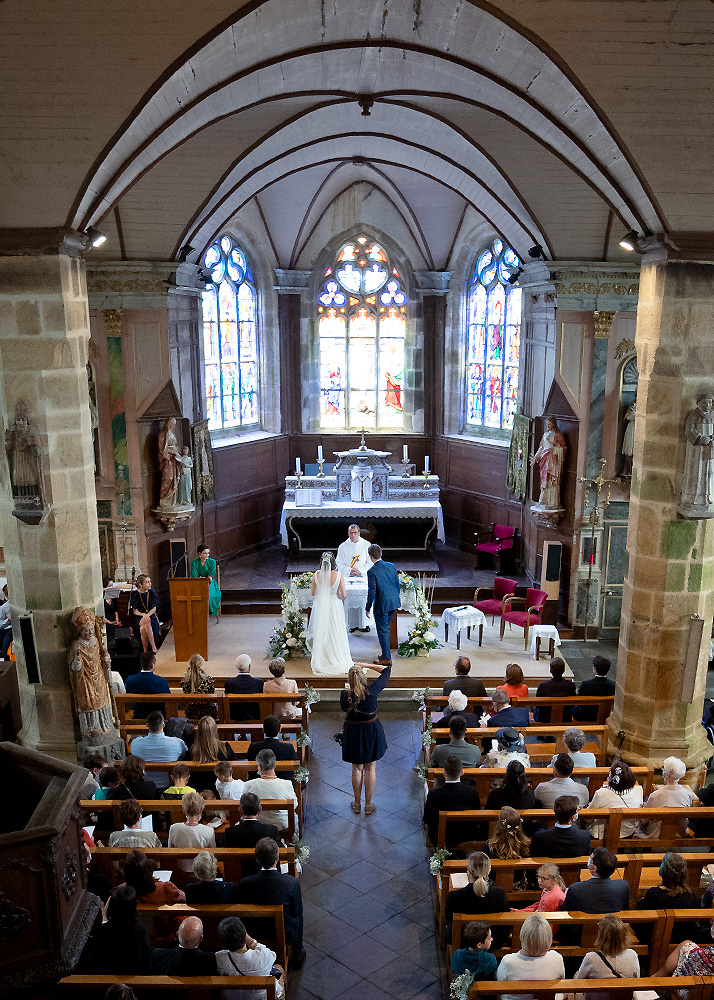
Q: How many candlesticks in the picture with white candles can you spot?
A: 4